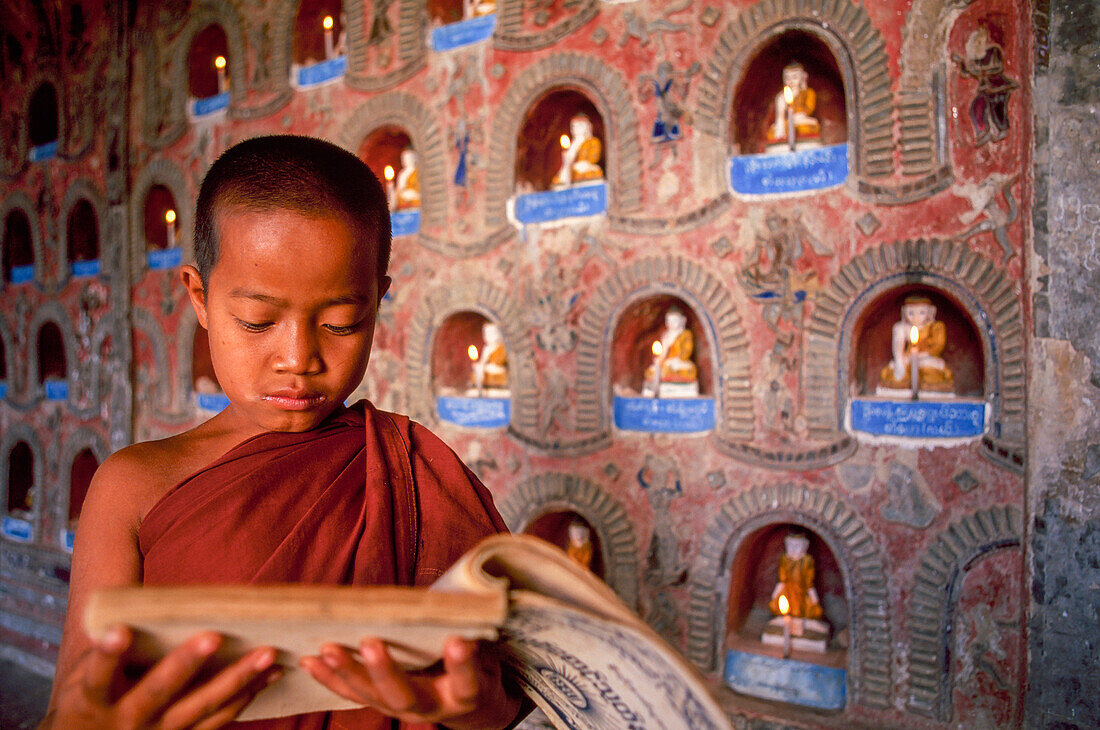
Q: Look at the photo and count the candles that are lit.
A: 10